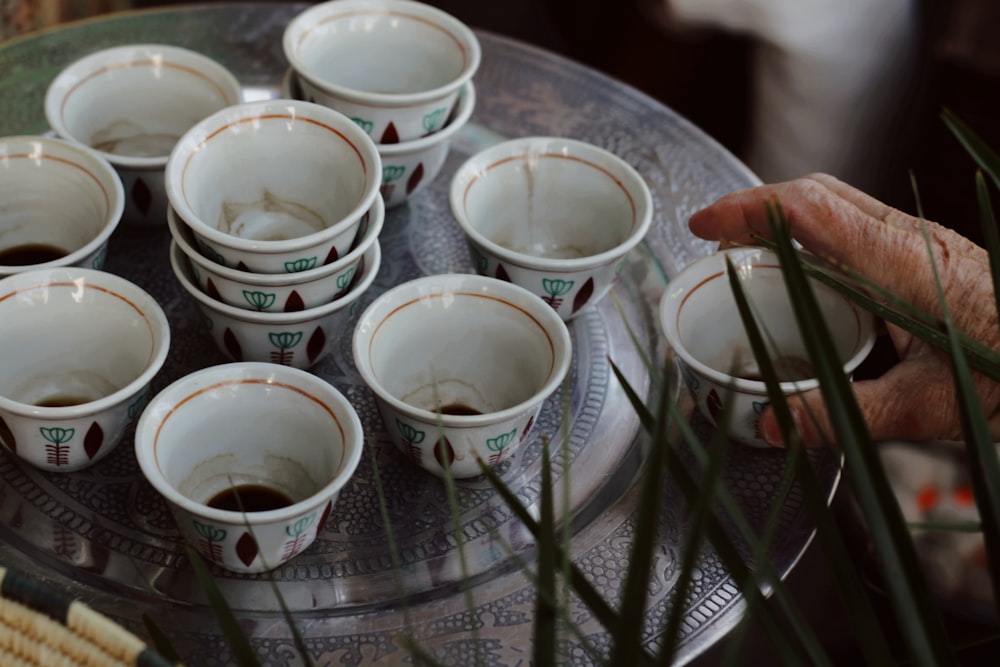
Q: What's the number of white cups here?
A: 12